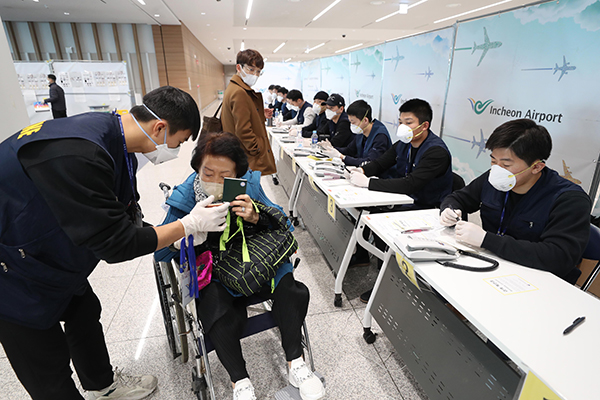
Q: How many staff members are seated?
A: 9